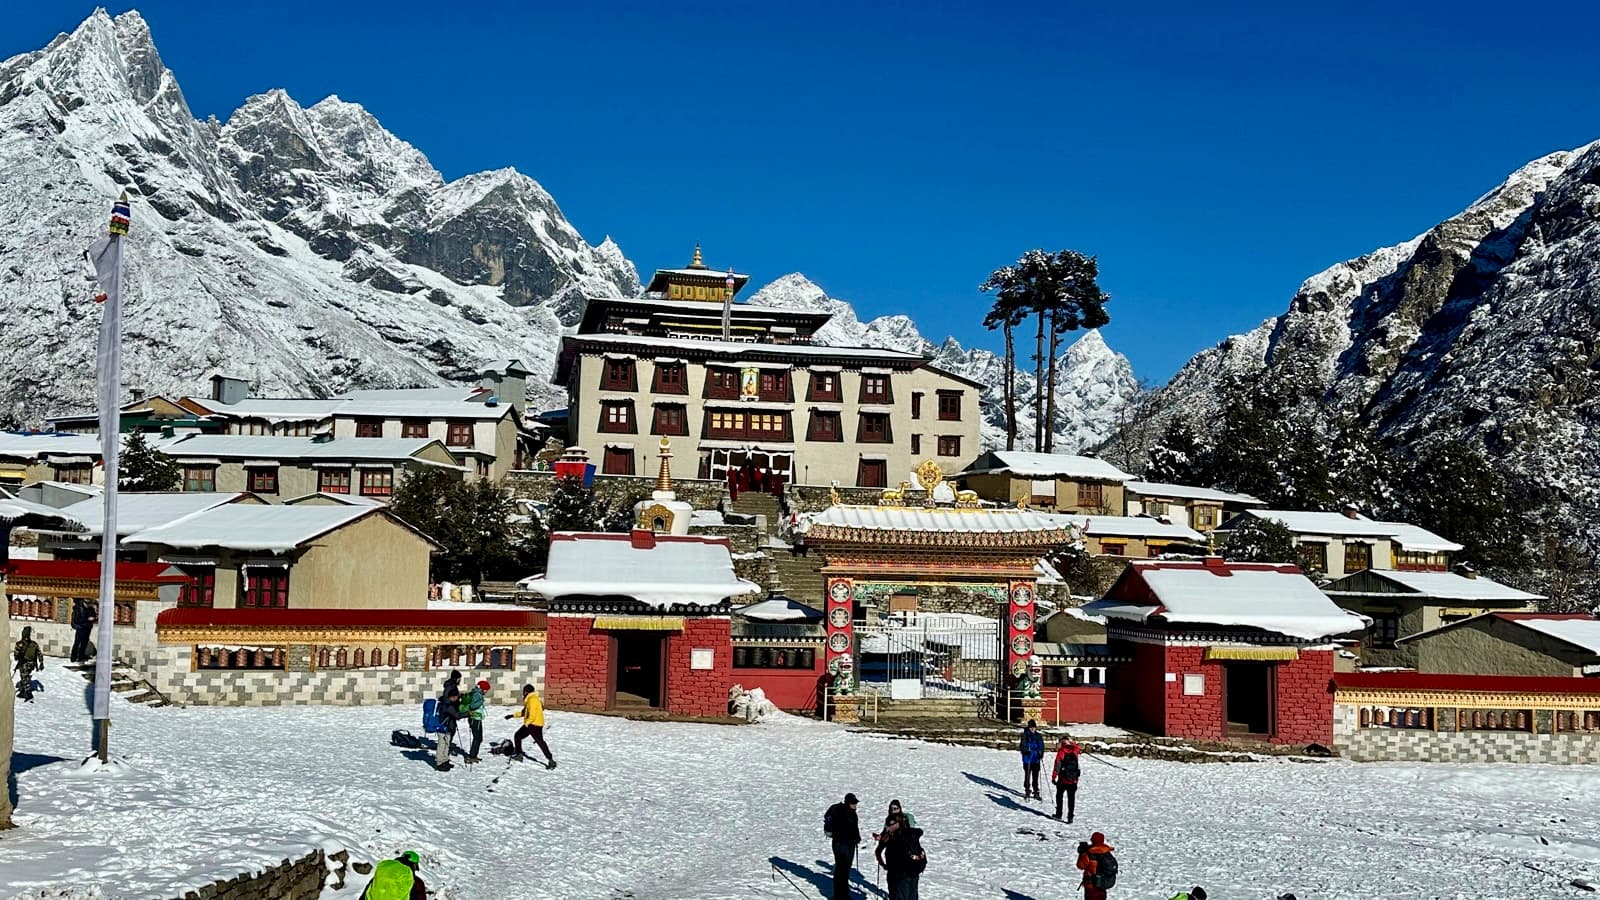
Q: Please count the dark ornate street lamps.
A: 0